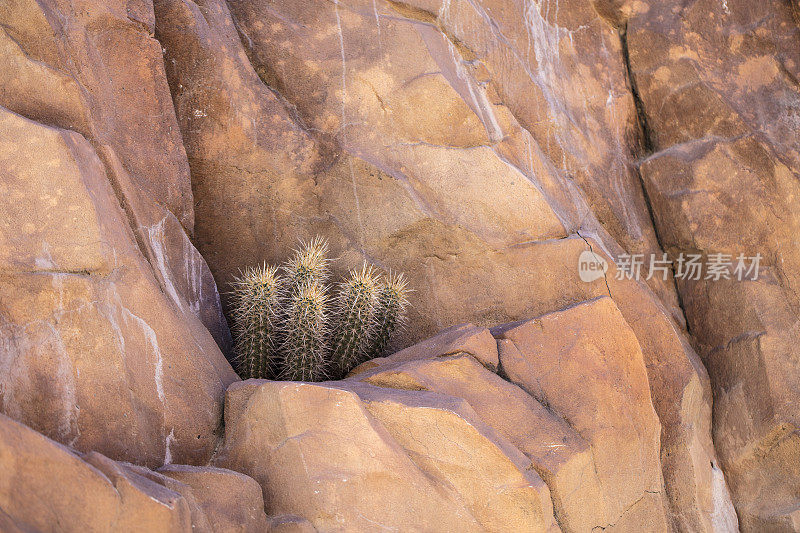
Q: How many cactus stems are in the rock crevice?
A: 5